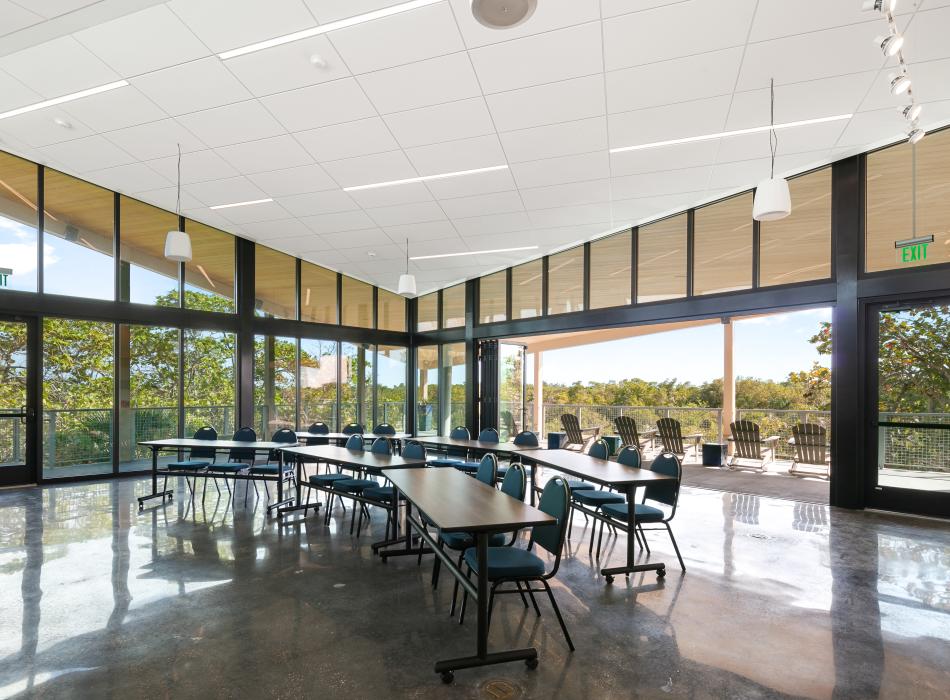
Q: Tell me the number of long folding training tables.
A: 6